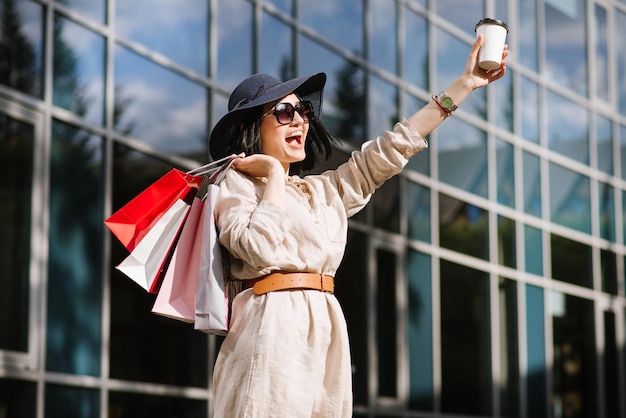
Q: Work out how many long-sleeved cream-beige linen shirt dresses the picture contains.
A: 1